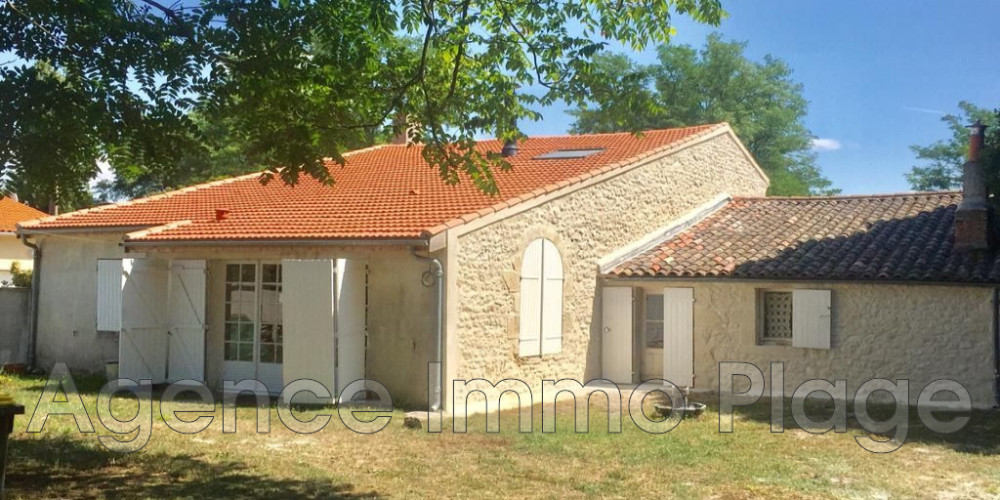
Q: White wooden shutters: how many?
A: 10